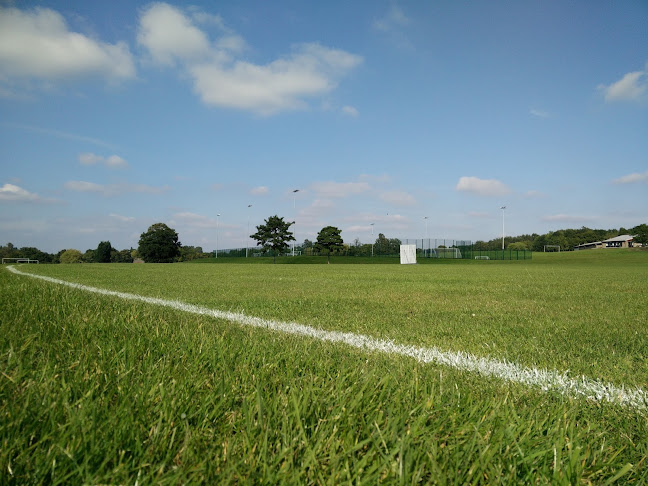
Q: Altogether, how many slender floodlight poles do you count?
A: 6